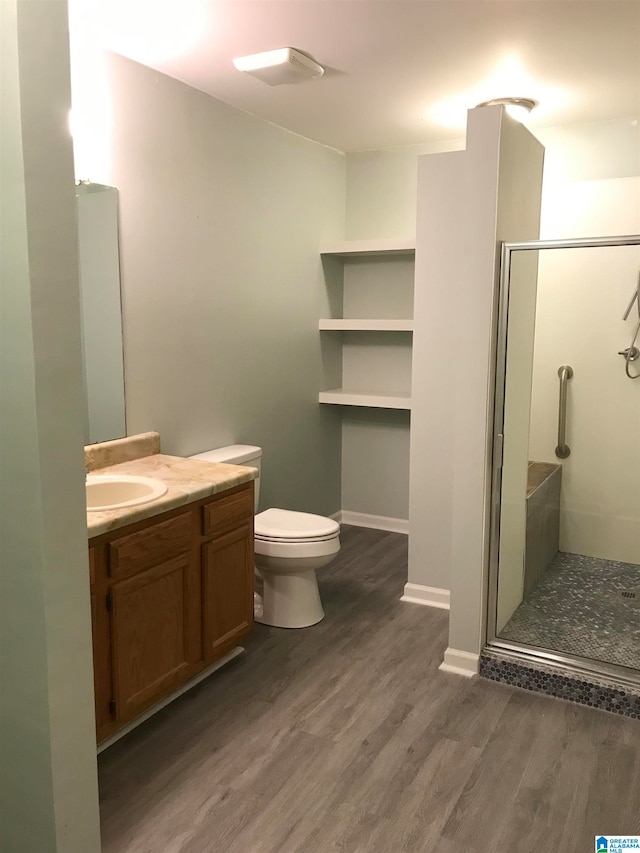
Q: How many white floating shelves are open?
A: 3